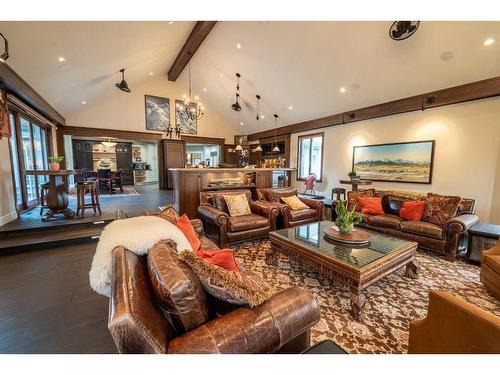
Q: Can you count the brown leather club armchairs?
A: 2